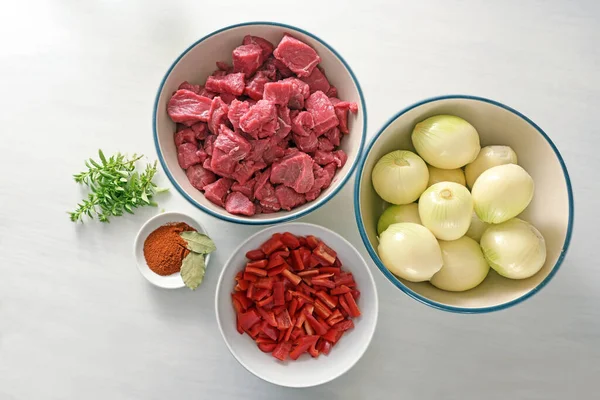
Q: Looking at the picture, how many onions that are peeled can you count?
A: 11